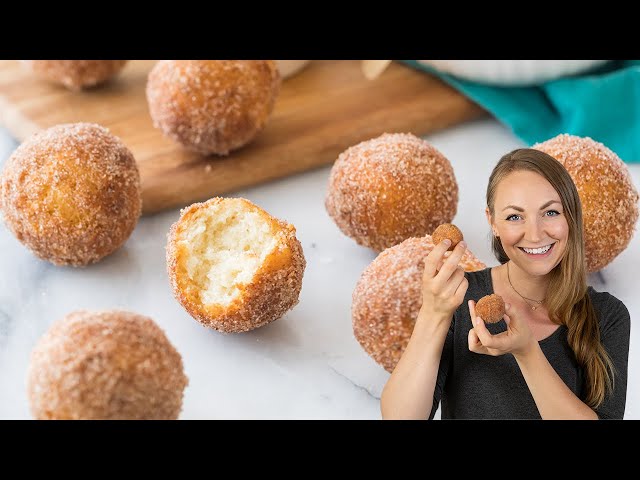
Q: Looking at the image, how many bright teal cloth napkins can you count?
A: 1